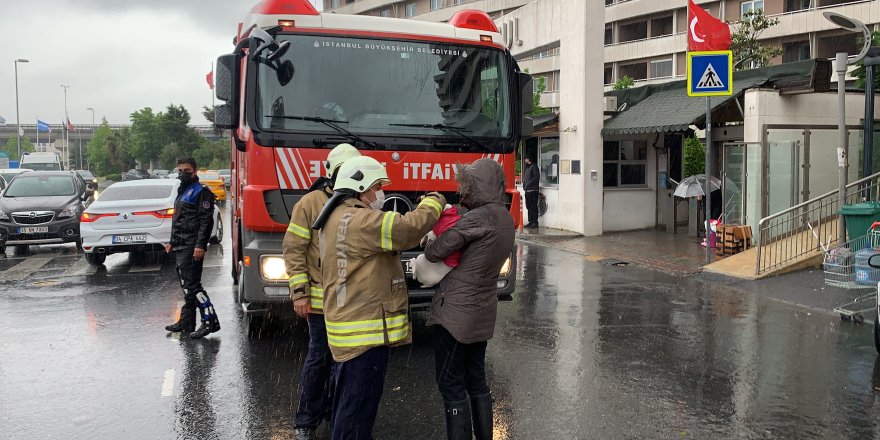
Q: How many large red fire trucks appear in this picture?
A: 1